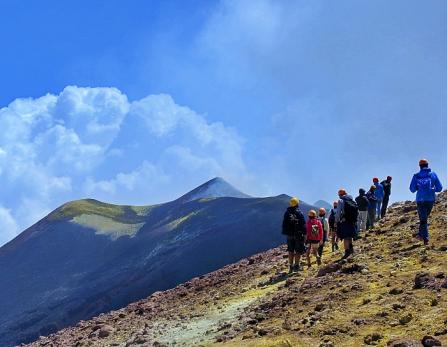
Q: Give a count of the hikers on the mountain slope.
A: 10